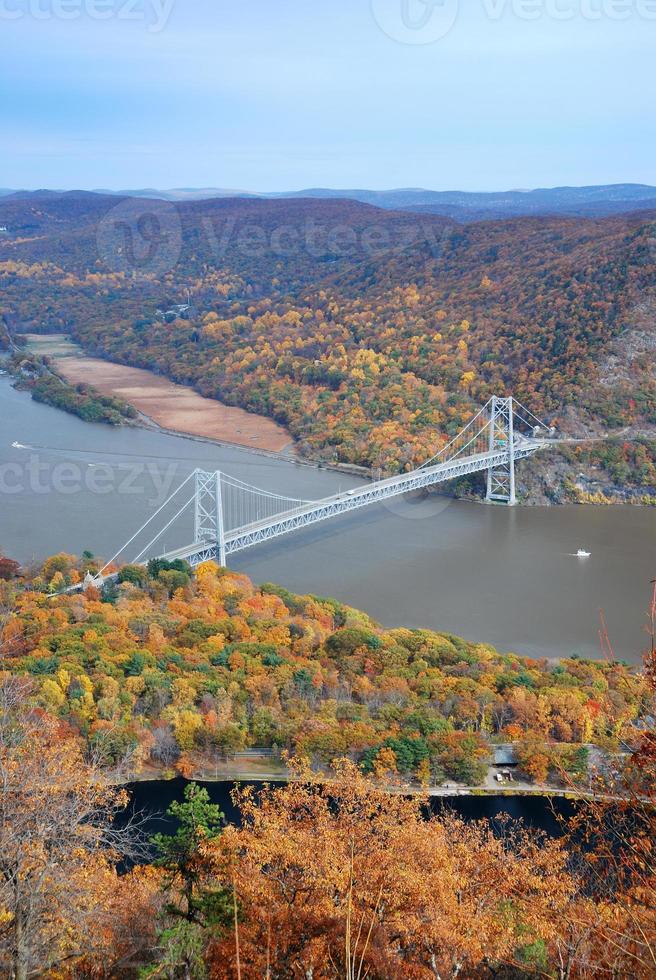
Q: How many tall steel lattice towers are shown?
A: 2